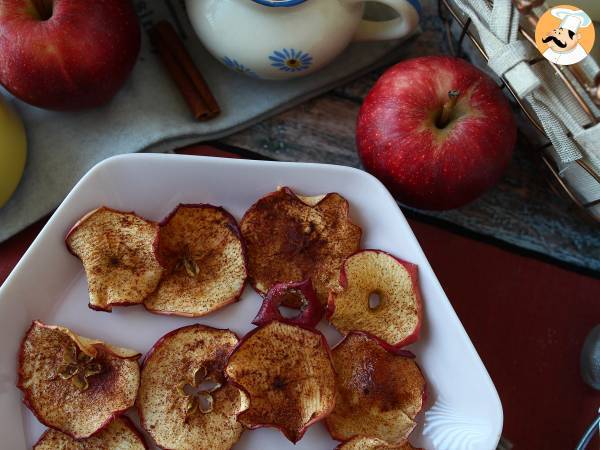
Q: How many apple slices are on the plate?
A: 11